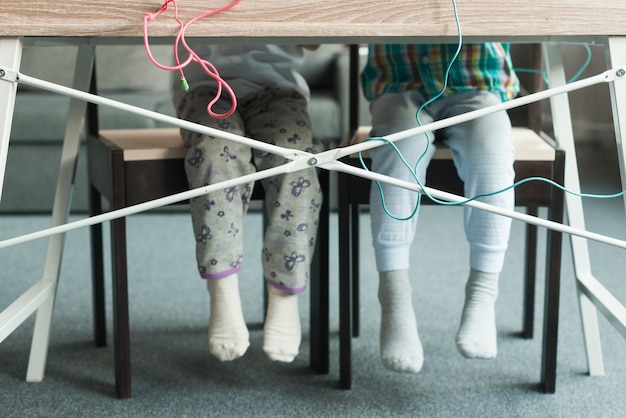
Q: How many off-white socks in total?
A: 2